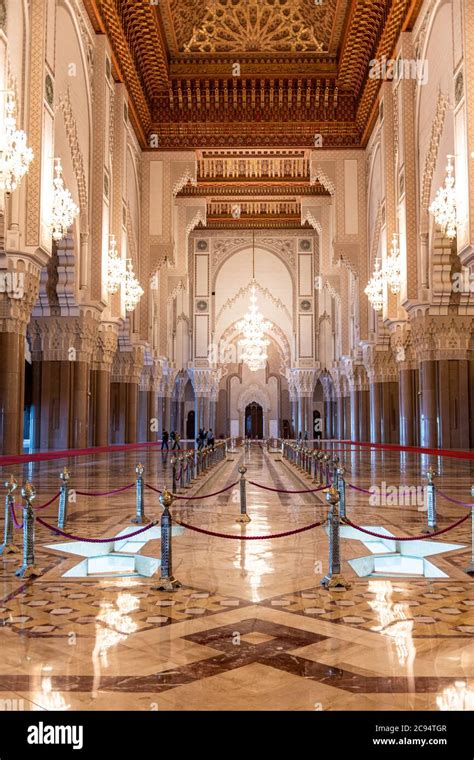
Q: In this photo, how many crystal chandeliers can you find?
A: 8